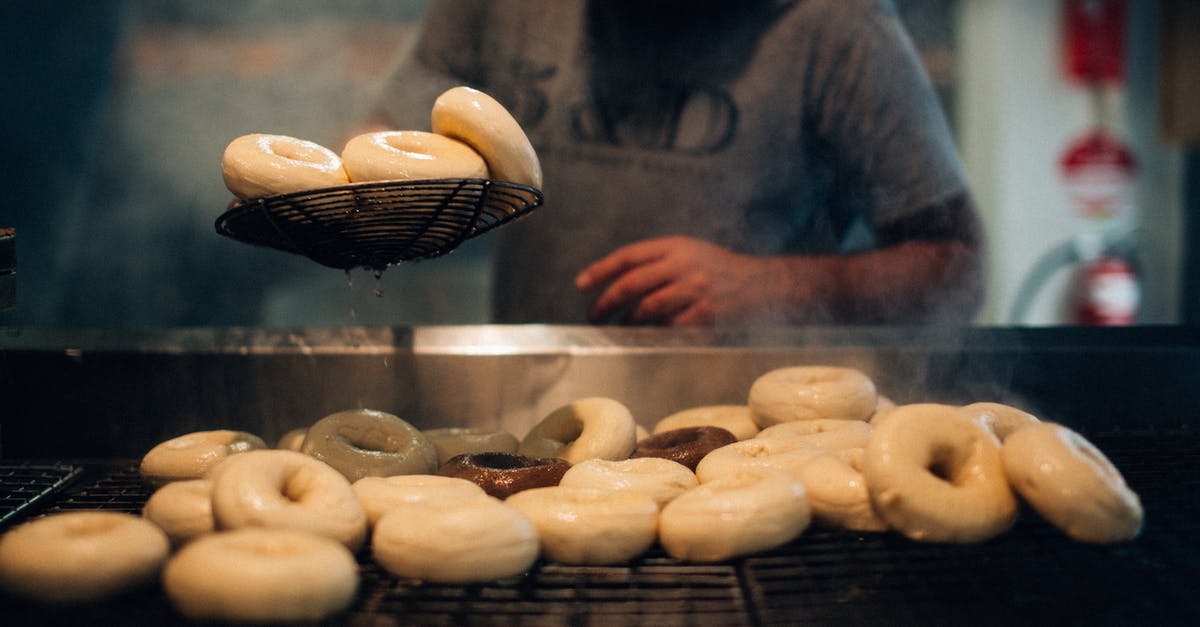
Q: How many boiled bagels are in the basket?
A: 3